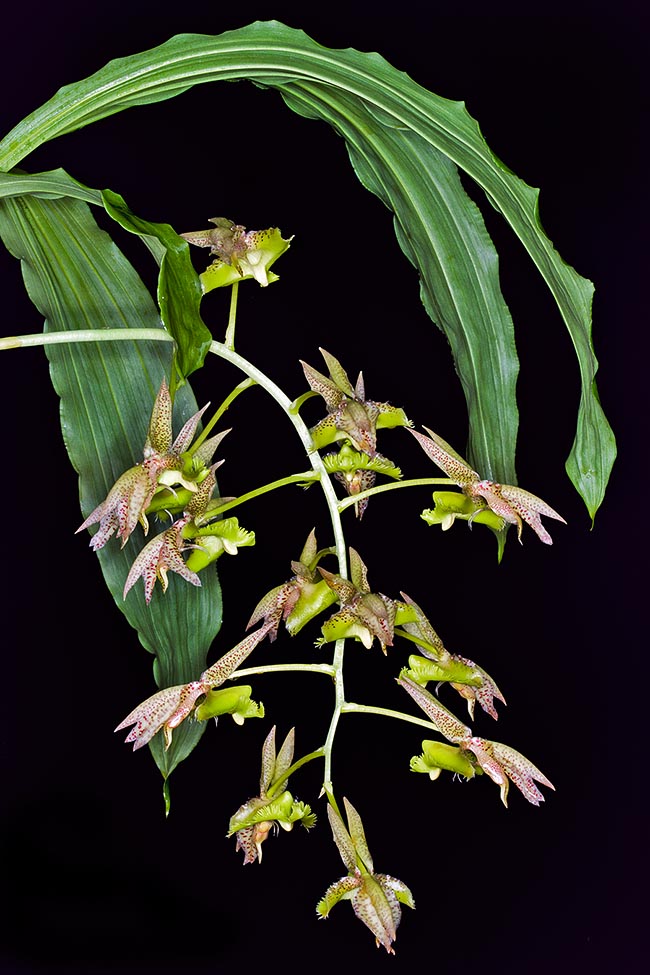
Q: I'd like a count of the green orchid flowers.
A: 13